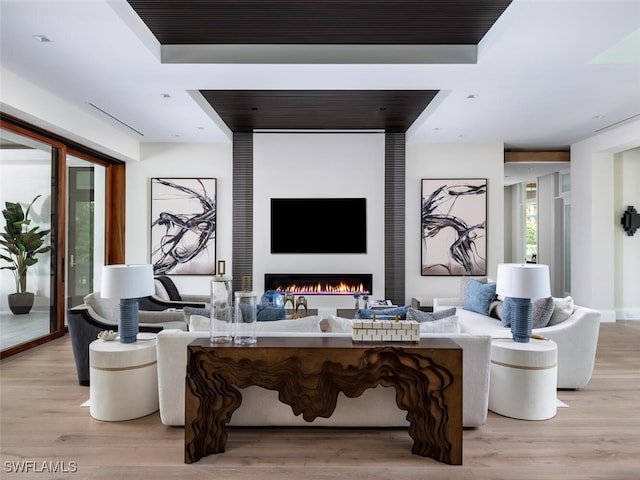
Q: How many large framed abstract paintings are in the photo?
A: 2